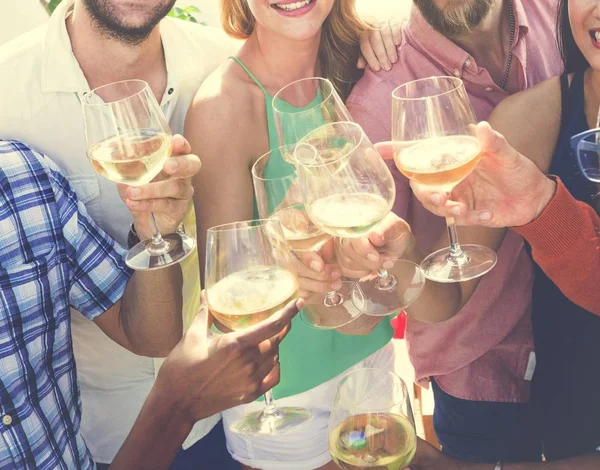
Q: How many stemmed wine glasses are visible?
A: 7